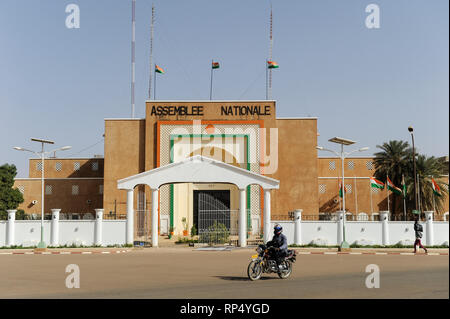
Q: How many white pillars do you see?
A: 11